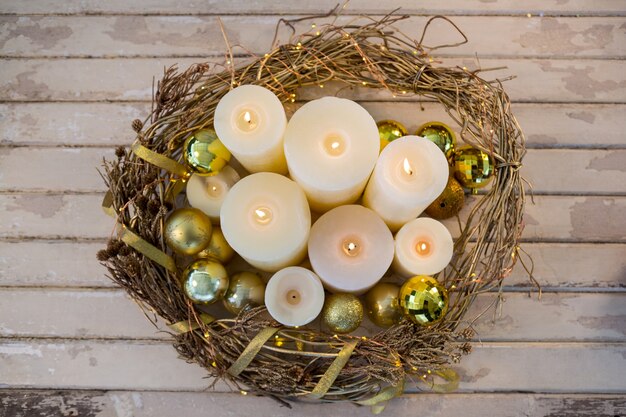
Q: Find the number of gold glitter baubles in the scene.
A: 2